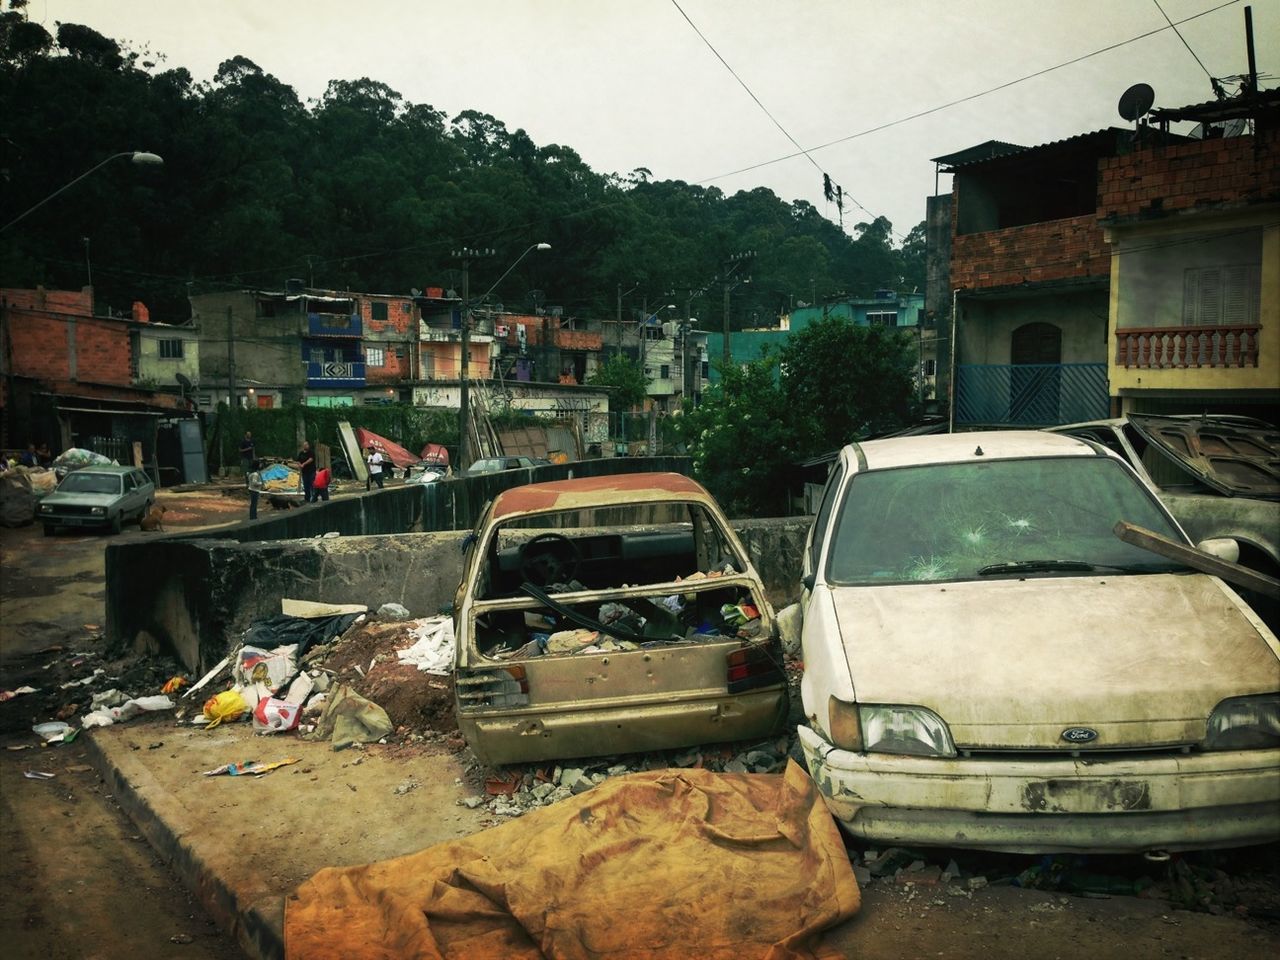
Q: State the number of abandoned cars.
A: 3